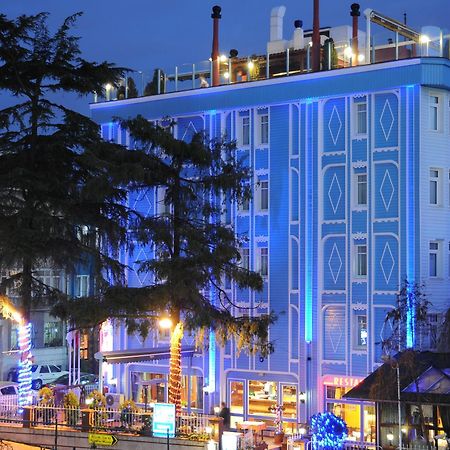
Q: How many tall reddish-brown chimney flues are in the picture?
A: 3